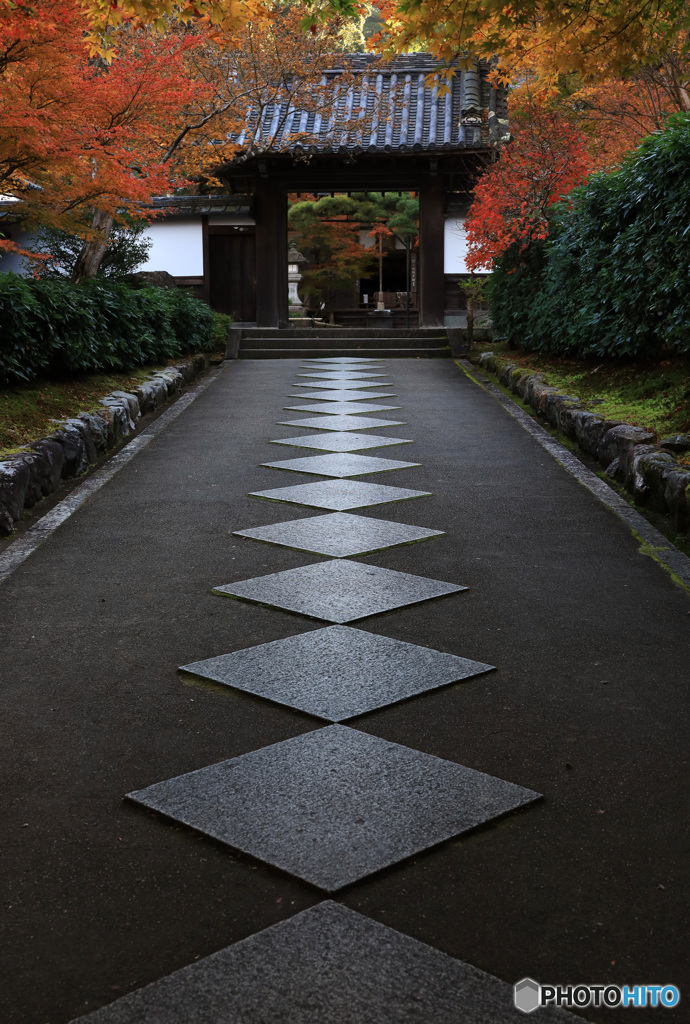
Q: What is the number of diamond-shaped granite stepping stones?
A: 15